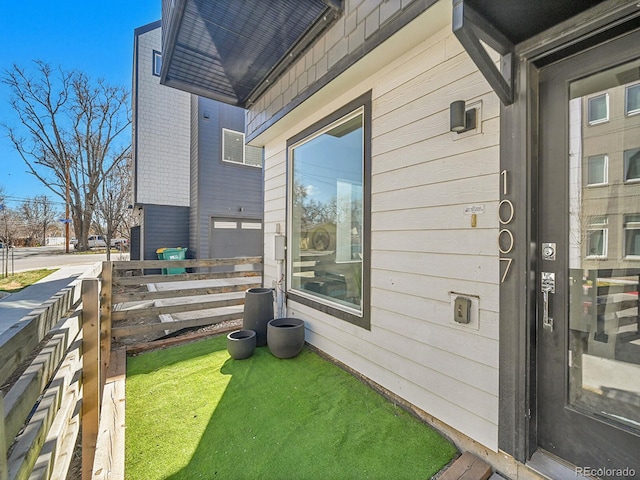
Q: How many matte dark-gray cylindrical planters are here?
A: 3